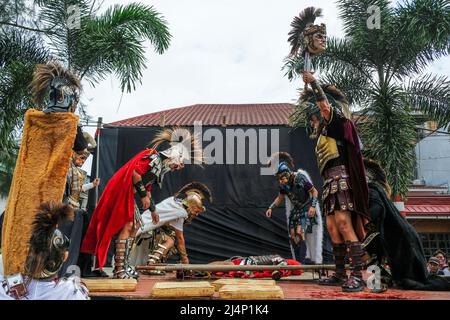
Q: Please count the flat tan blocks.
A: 4